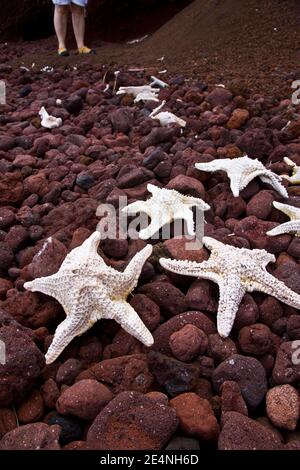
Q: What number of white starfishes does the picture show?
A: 6